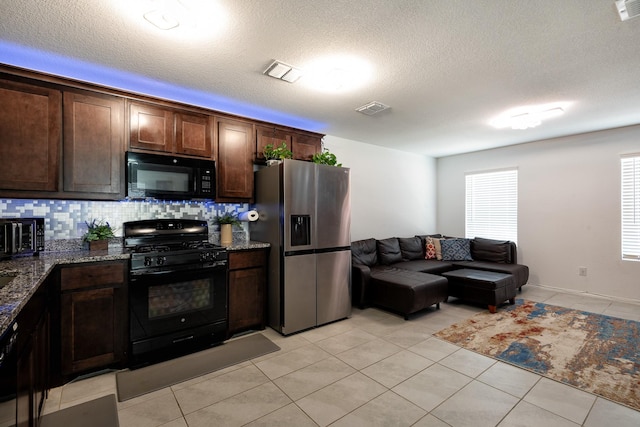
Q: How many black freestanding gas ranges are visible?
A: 1